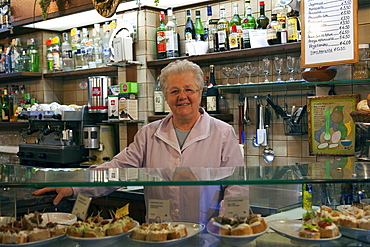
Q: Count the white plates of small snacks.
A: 6